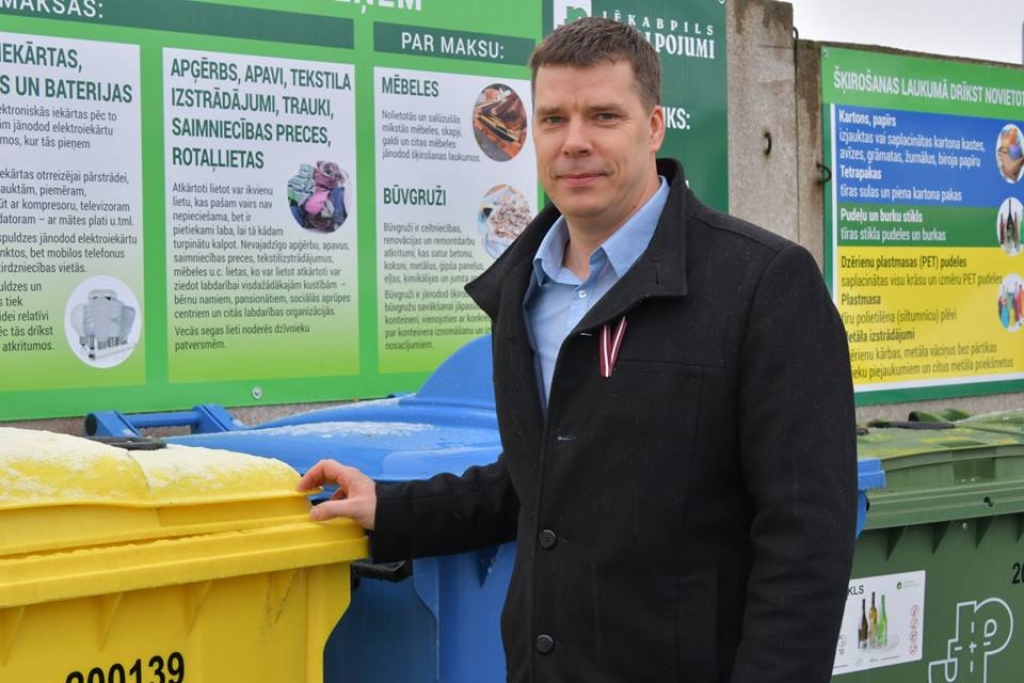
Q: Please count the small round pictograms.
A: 7